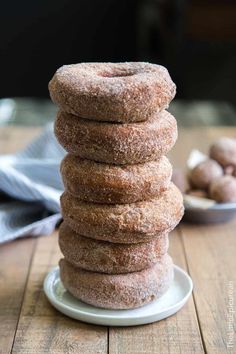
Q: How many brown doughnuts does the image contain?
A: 6